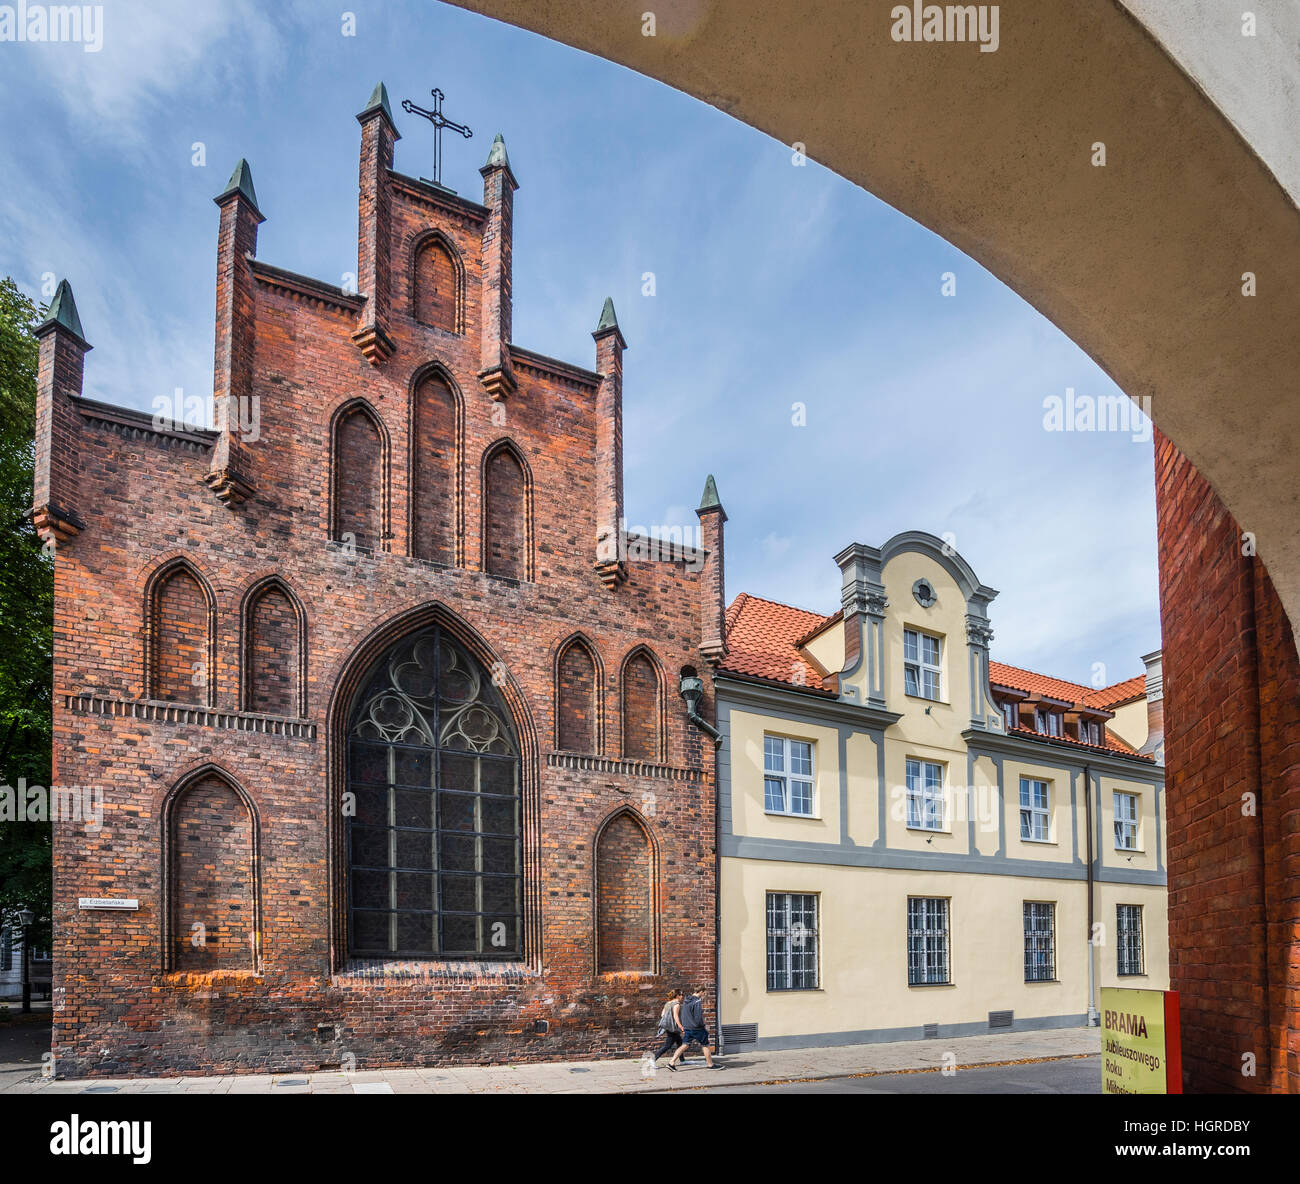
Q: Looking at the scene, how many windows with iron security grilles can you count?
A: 4